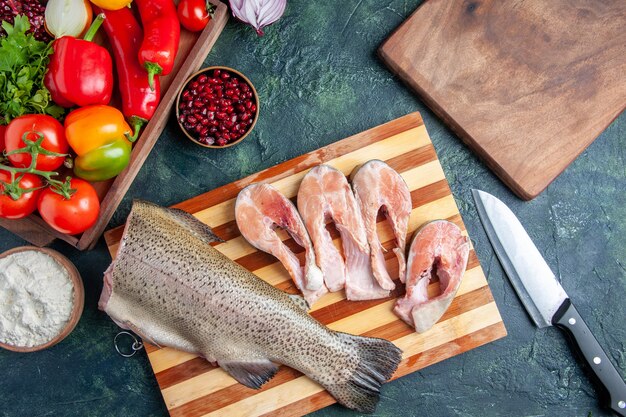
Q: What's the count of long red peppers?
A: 2